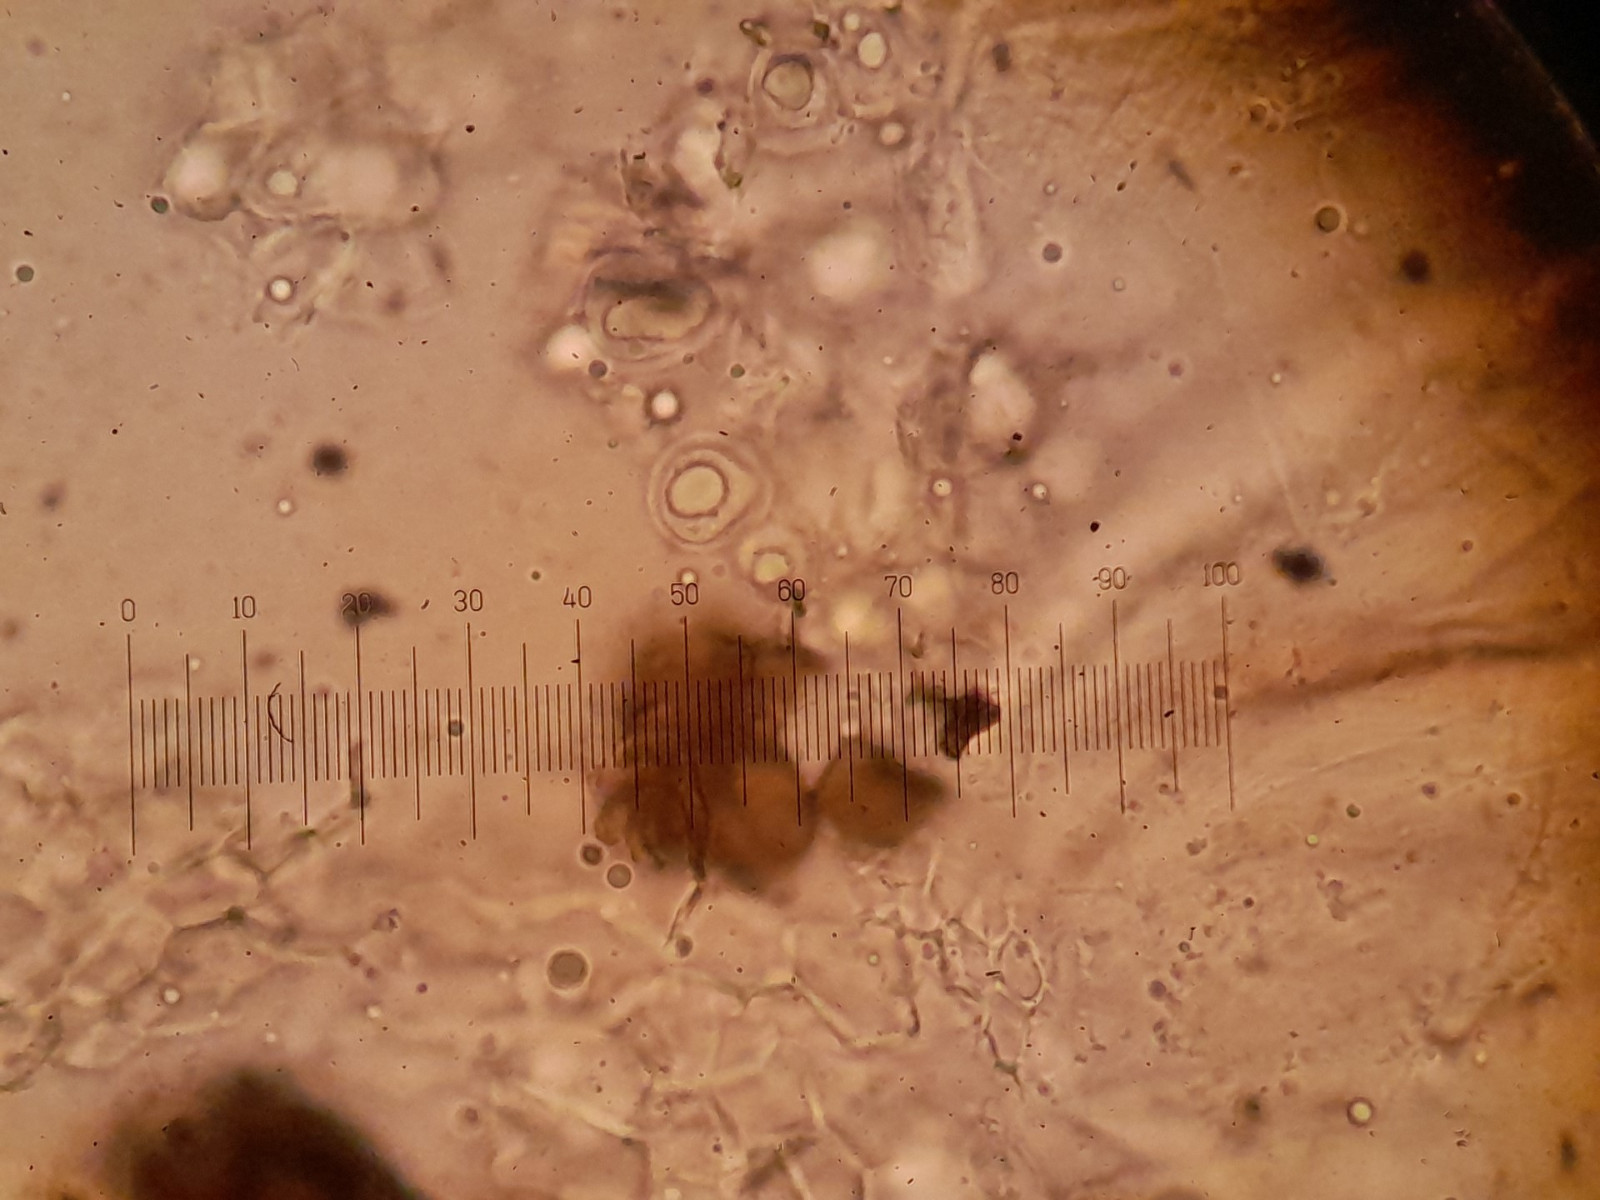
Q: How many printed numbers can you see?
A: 11